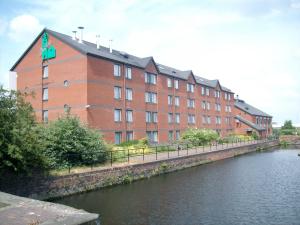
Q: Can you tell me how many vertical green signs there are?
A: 1